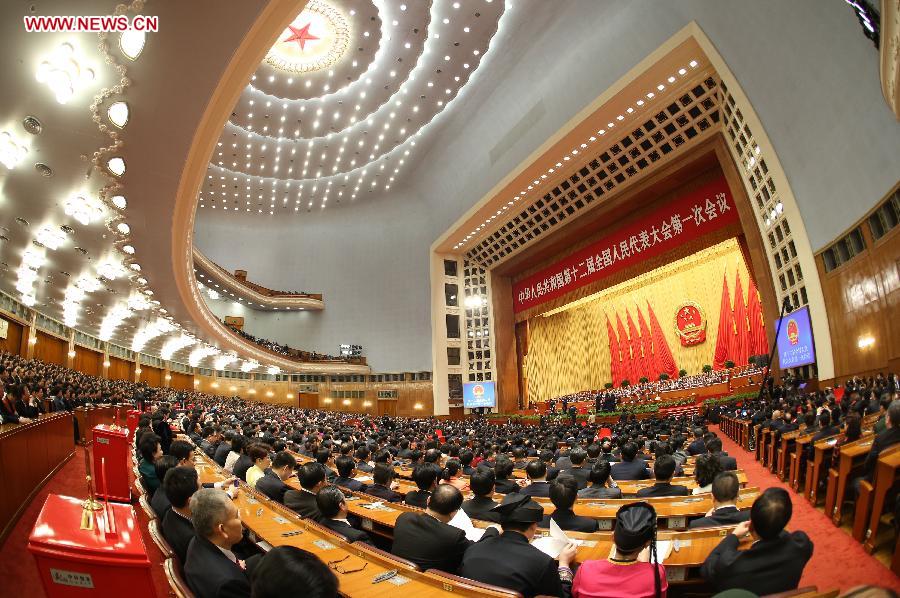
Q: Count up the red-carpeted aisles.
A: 2